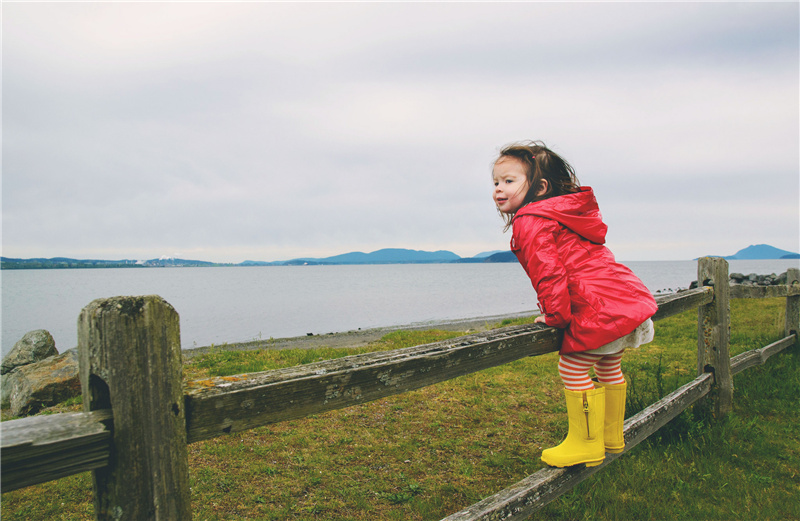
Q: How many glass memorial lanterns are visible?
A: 0